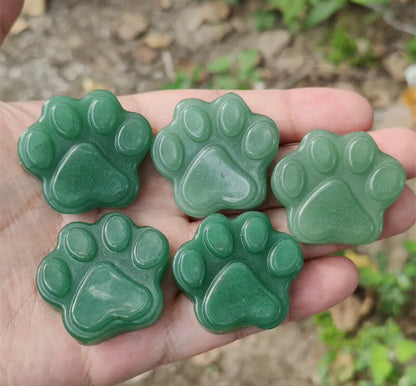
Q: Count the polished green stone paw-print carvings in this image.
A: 5